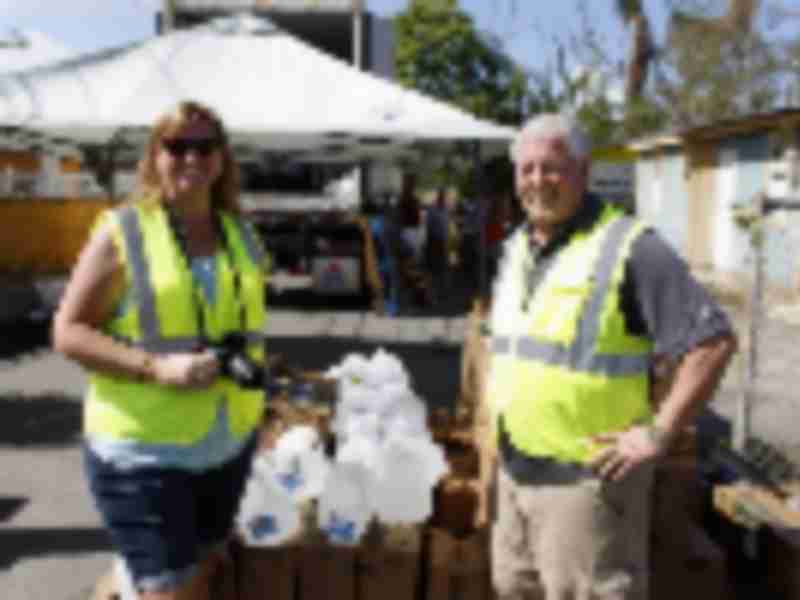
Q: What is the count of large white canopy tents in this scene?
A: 1